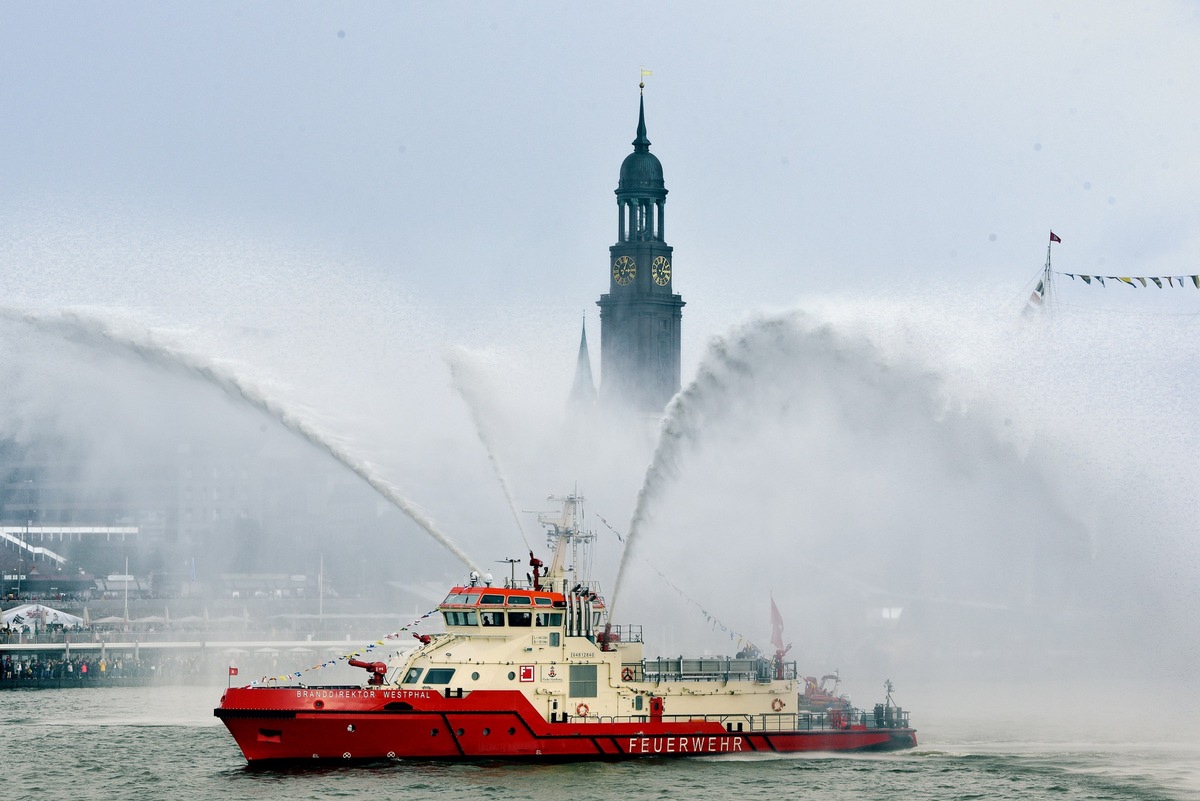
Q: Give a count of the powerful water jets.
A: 3